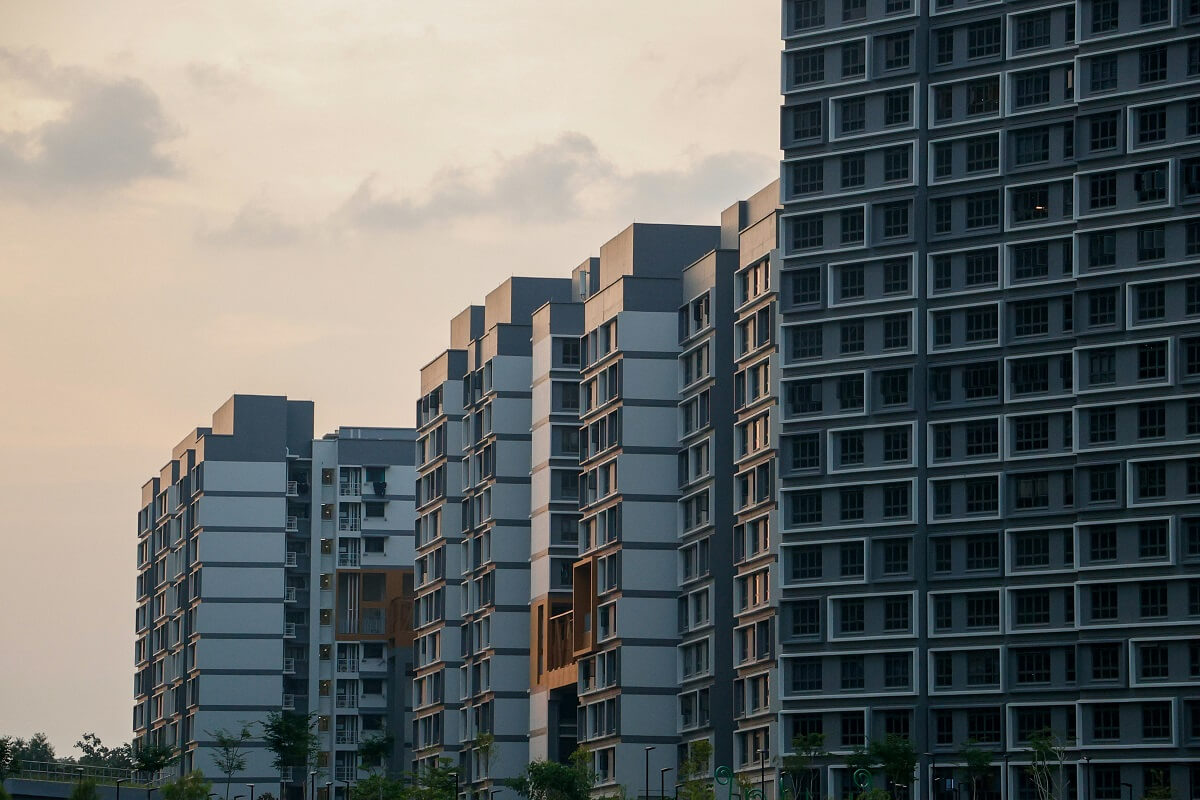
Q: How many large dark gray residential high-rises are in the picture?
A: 1